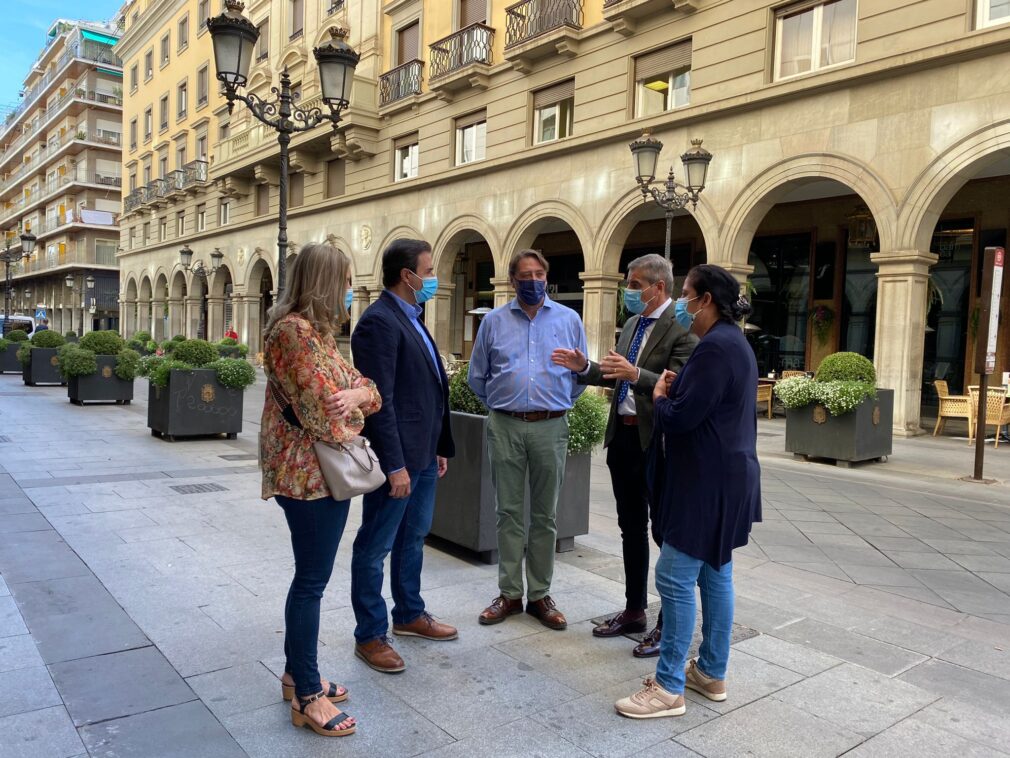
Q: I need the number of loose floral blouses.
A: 1